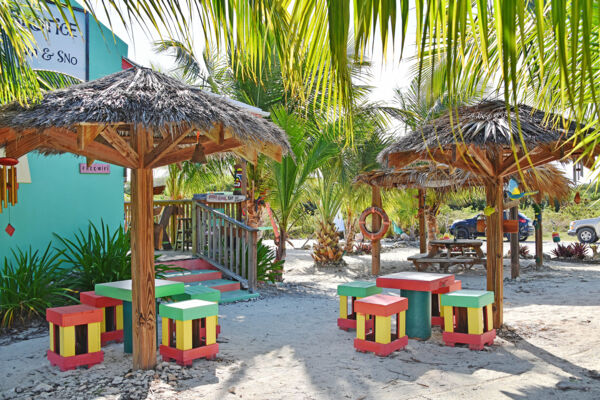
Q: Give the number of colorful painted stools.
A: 8